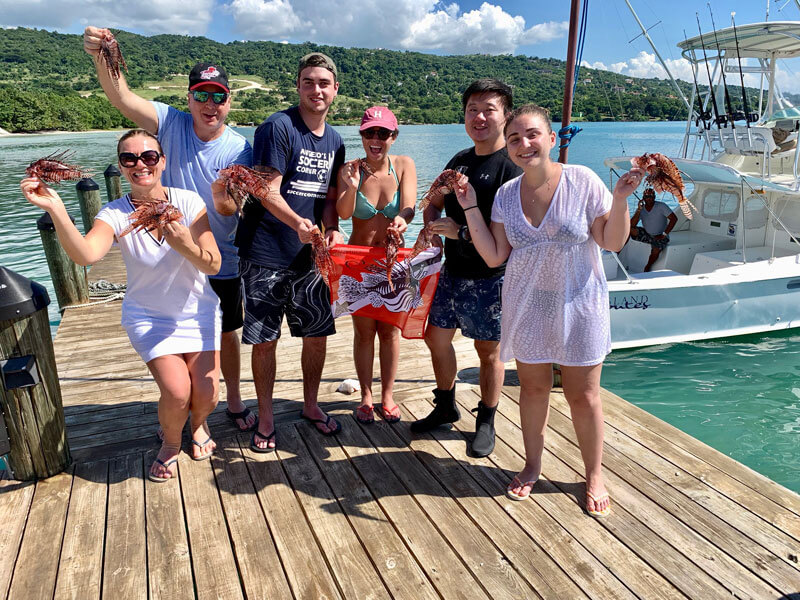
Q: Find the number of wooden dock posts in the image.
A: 4